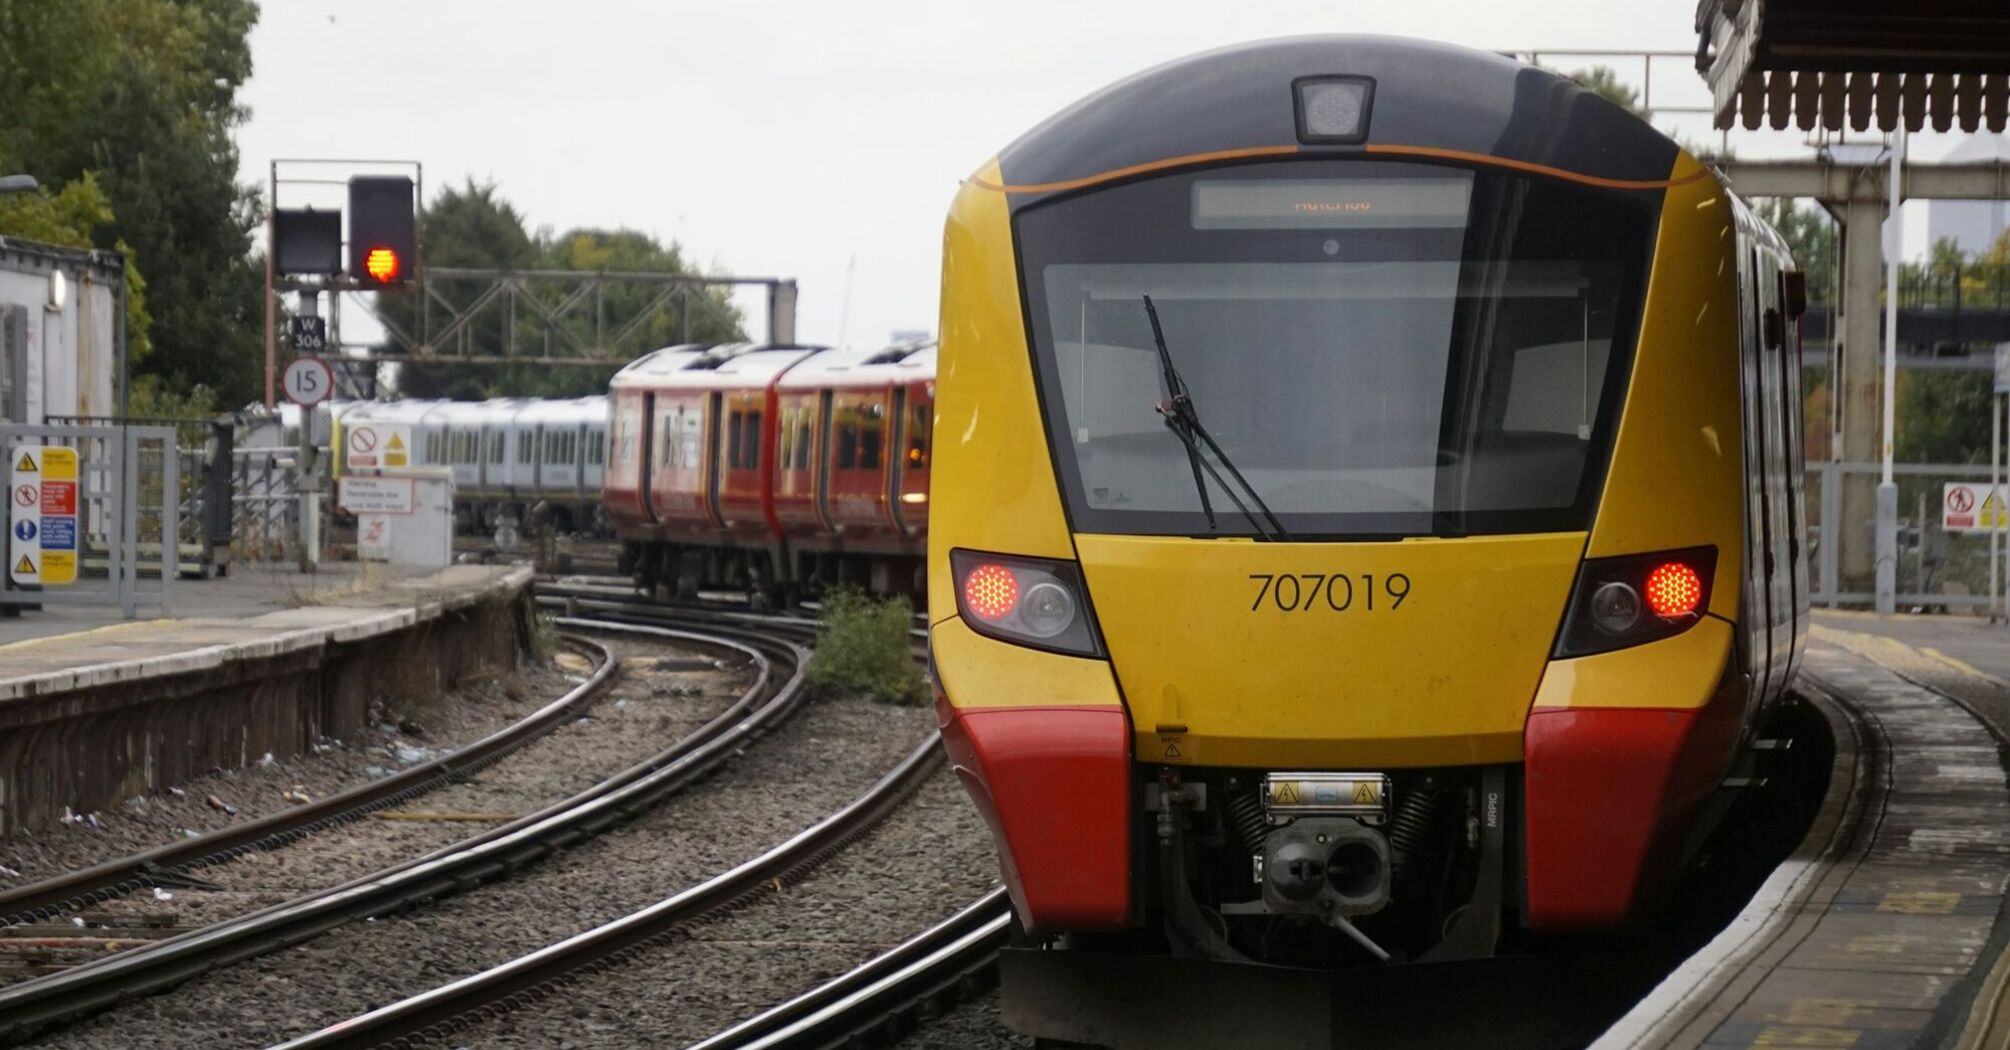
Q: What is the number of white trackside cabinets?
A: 1